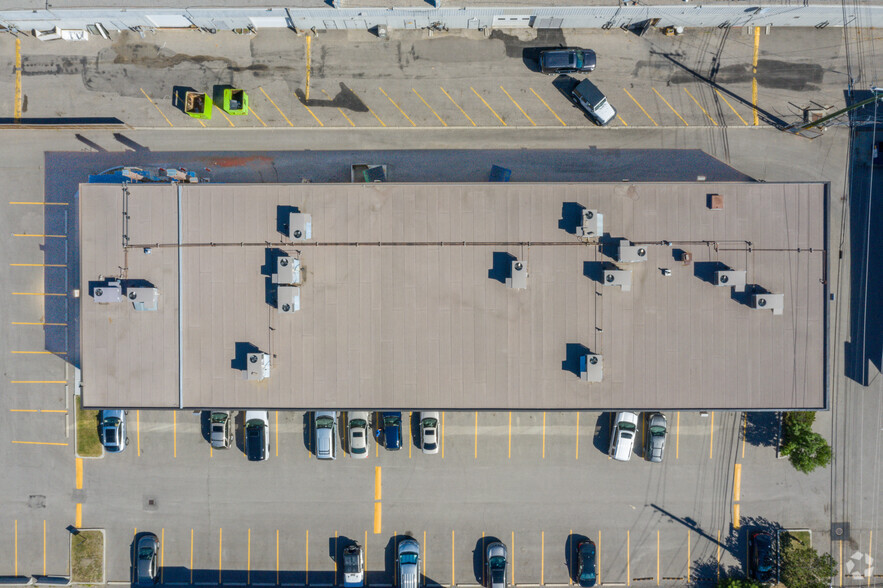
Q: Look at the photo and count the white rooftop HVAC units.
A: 13